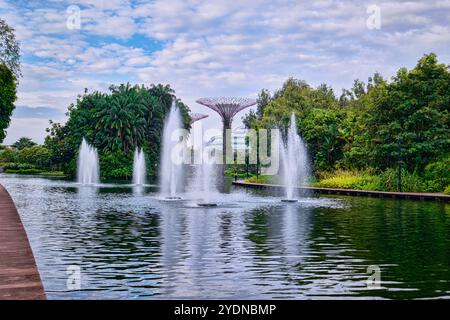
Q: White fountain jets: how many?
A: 5